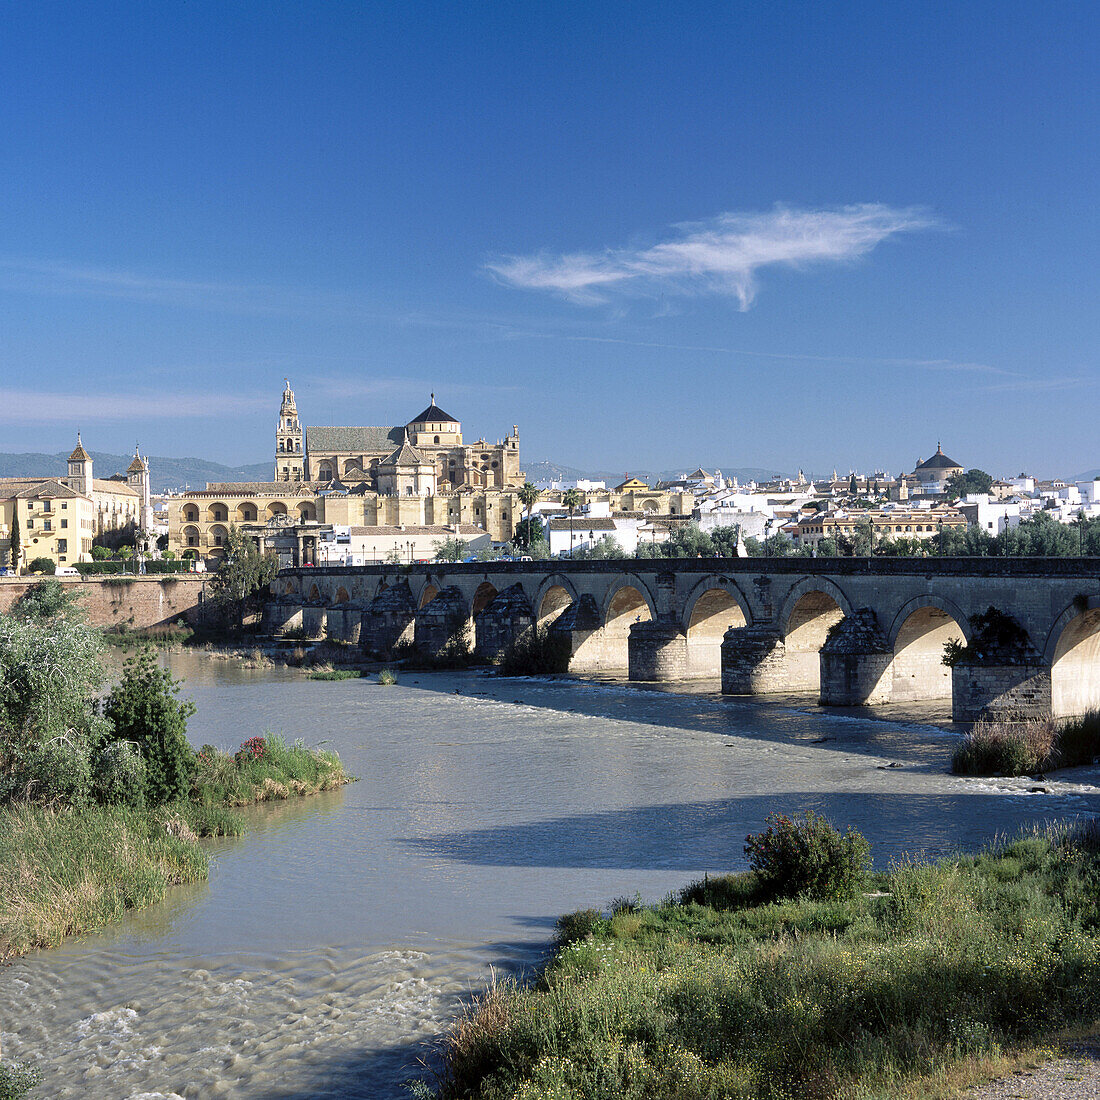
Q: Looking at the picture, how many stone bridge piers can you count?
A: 11